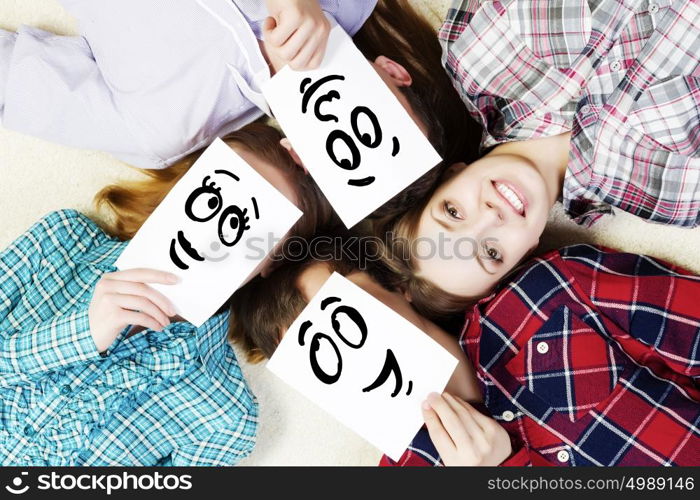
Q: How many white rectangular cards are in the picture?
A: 3